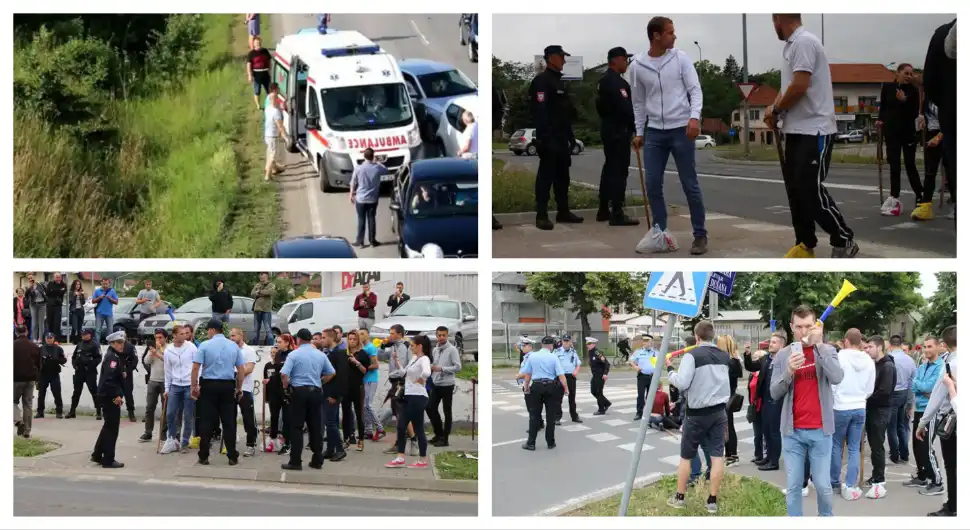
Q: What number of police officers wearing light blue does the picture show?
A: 6